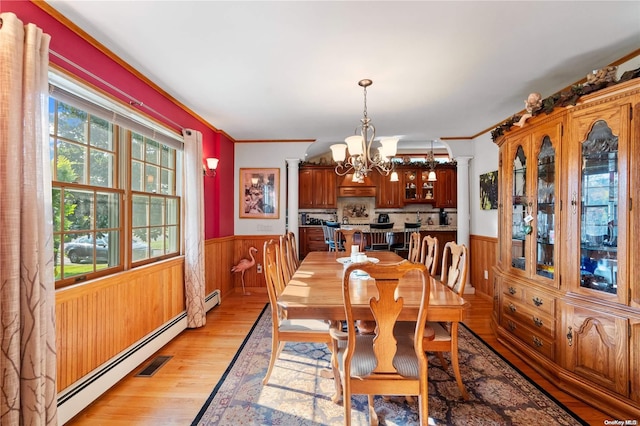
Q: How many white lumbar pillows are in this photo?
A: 0